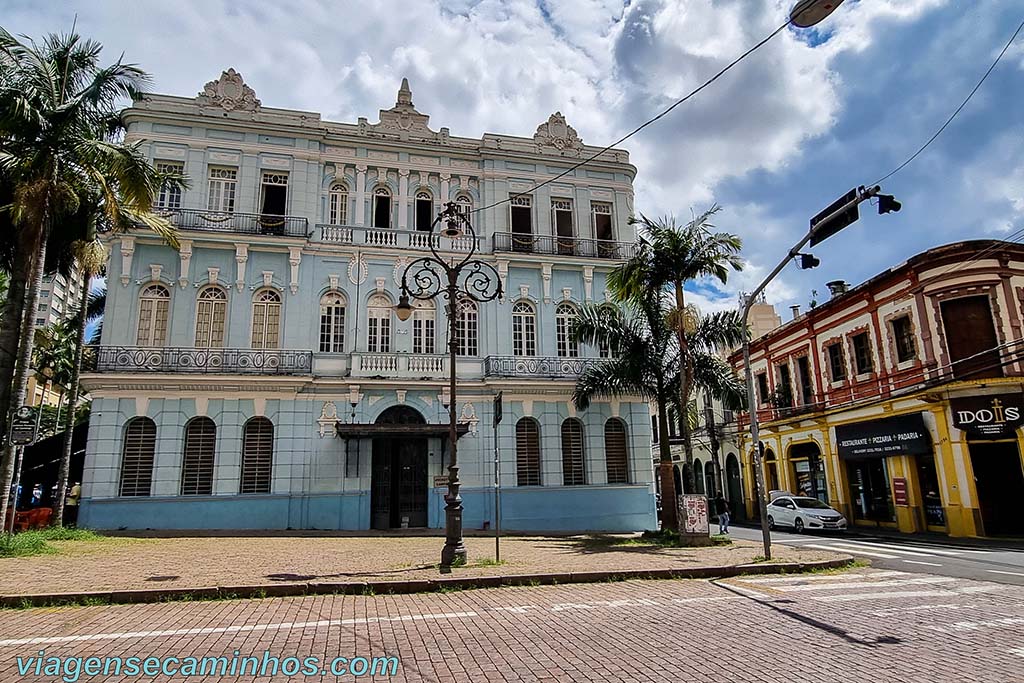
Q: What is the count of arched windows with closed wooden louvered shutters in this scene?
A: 6